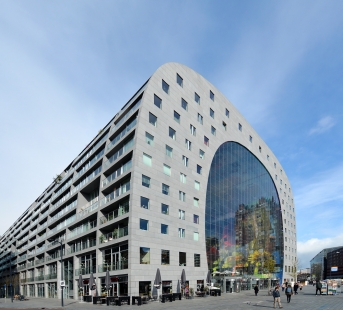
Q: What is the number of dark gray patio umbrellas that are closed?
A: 6